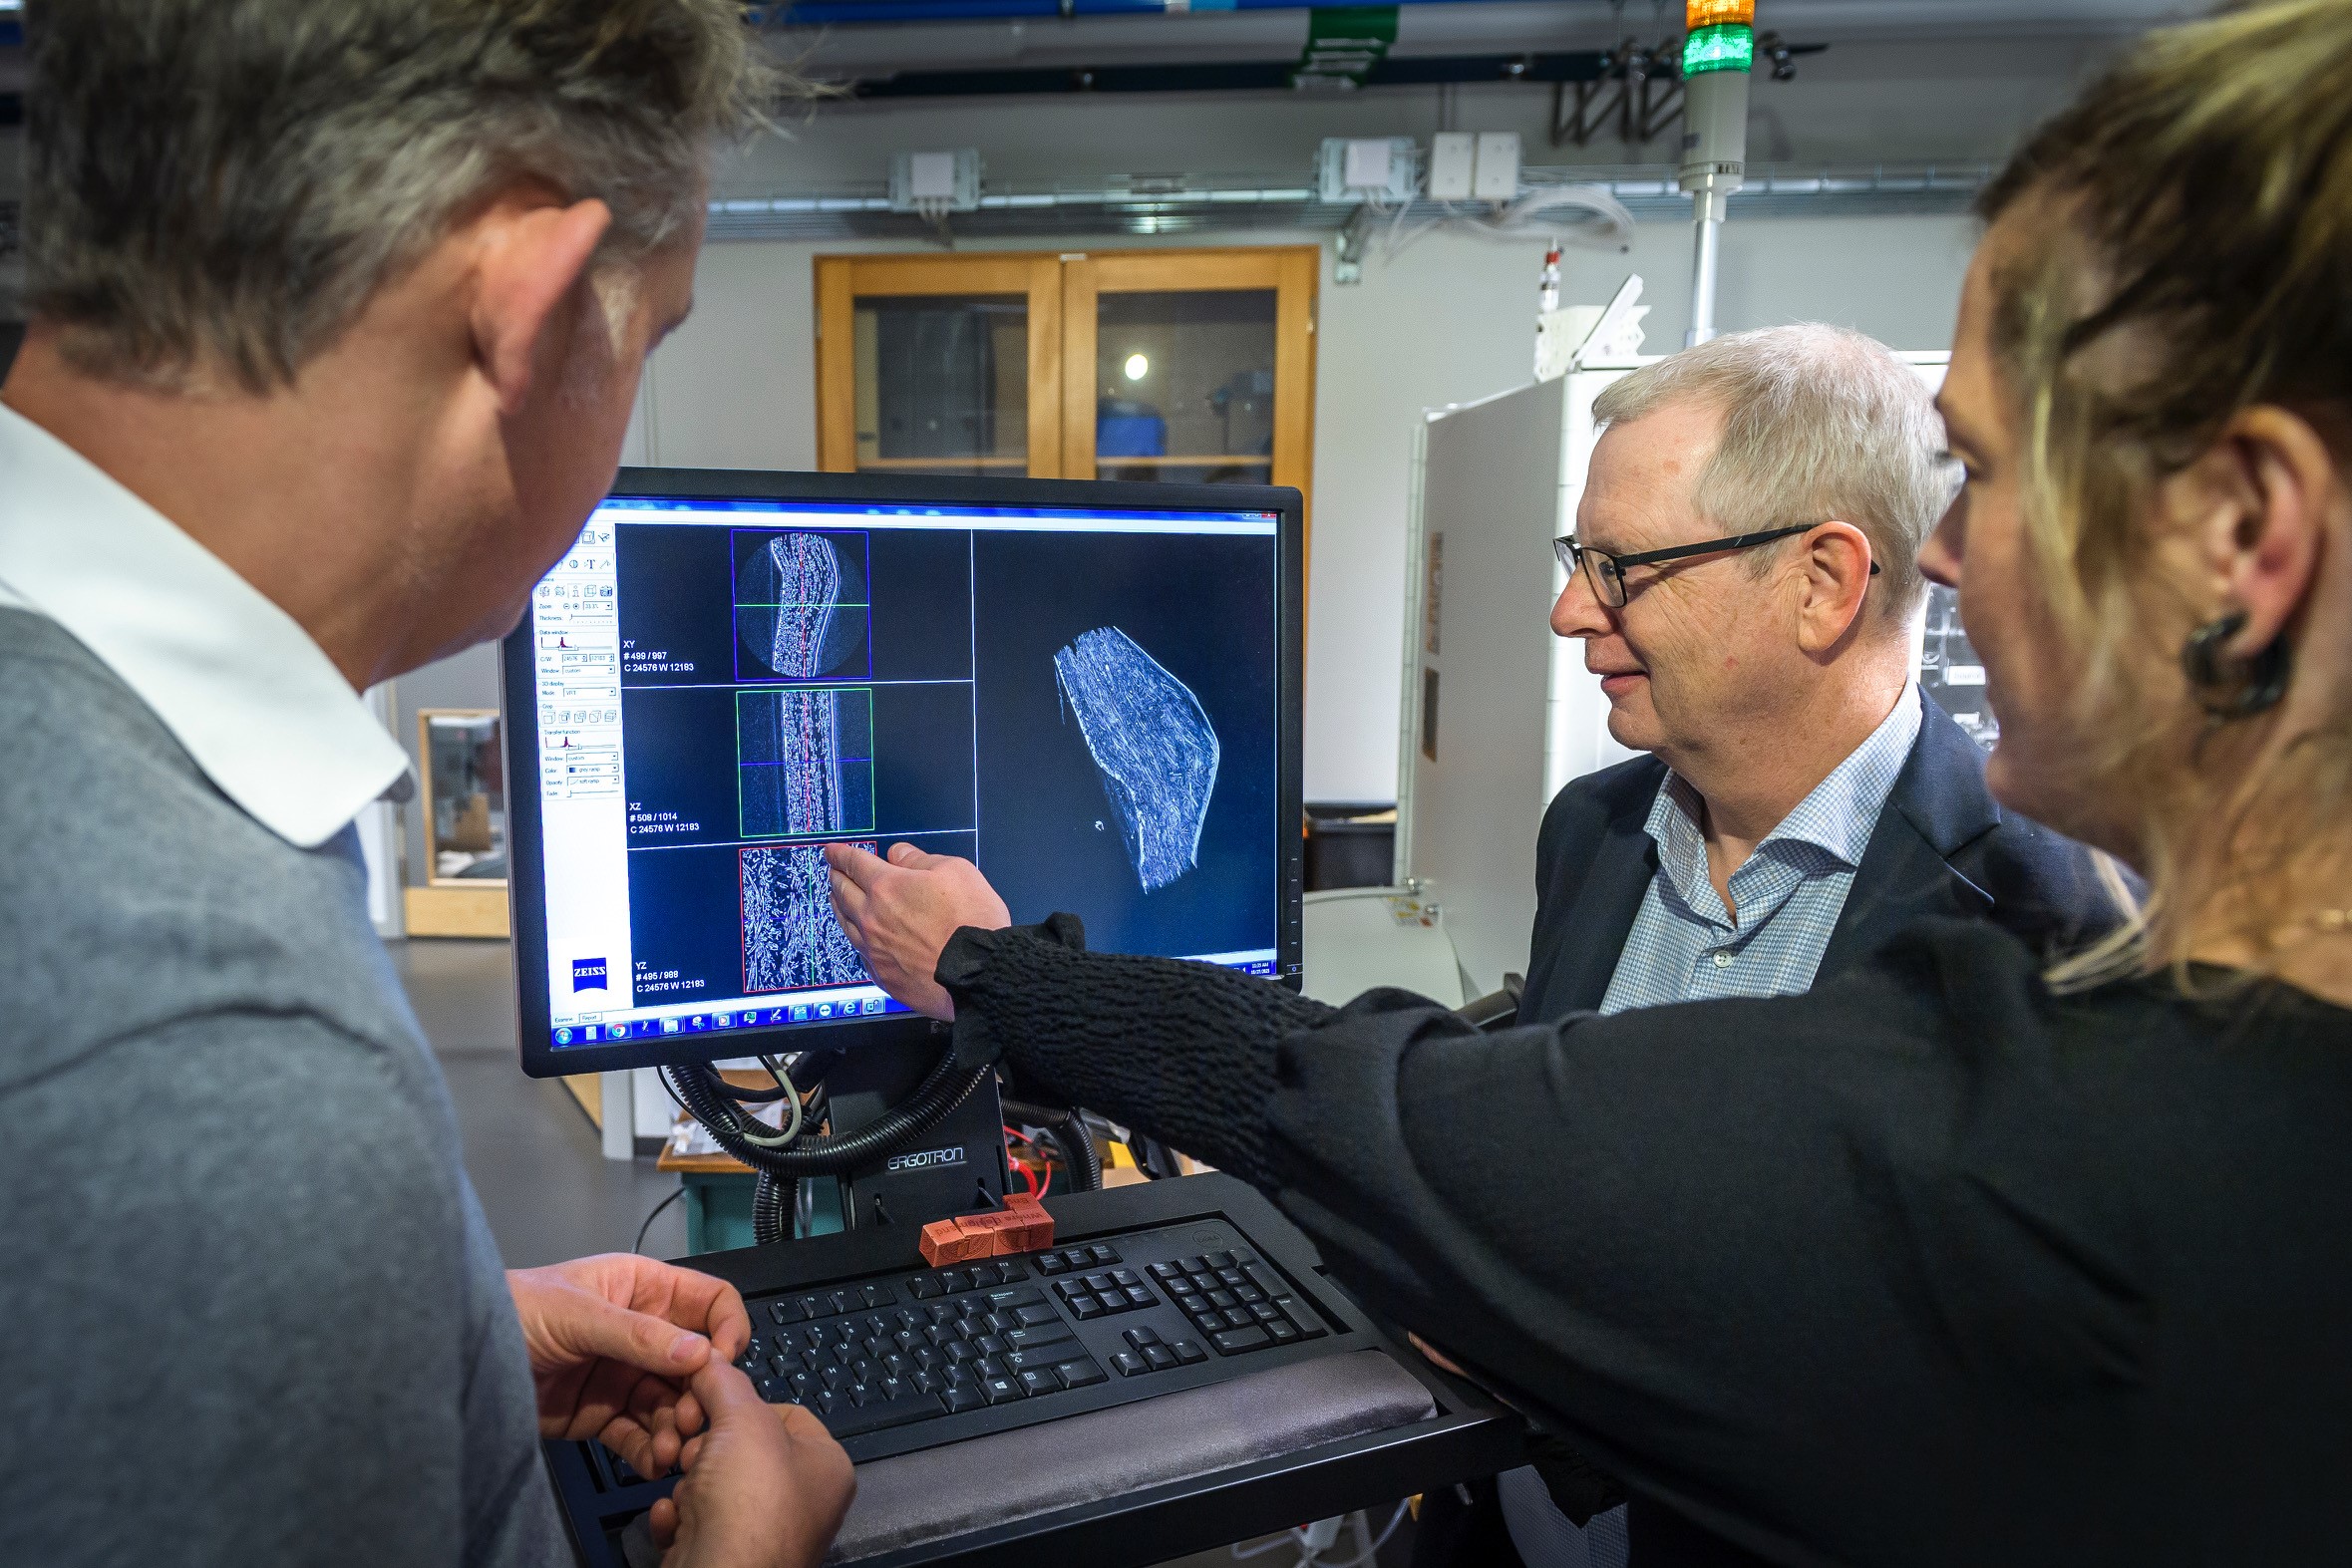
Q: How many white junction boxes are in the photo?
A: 4